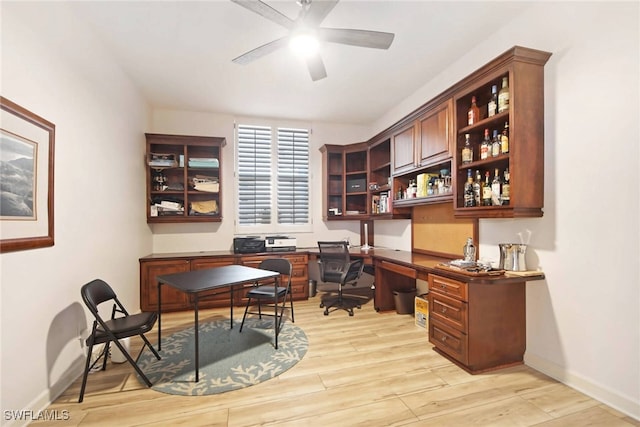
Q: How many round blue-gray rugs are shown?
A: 1